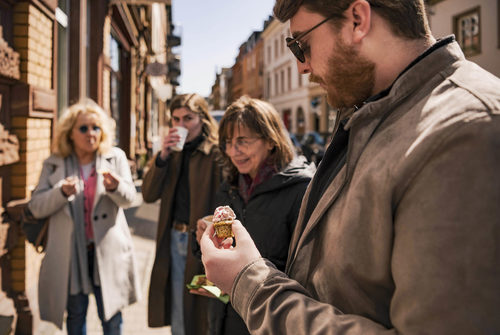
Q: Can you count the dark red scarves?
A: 1